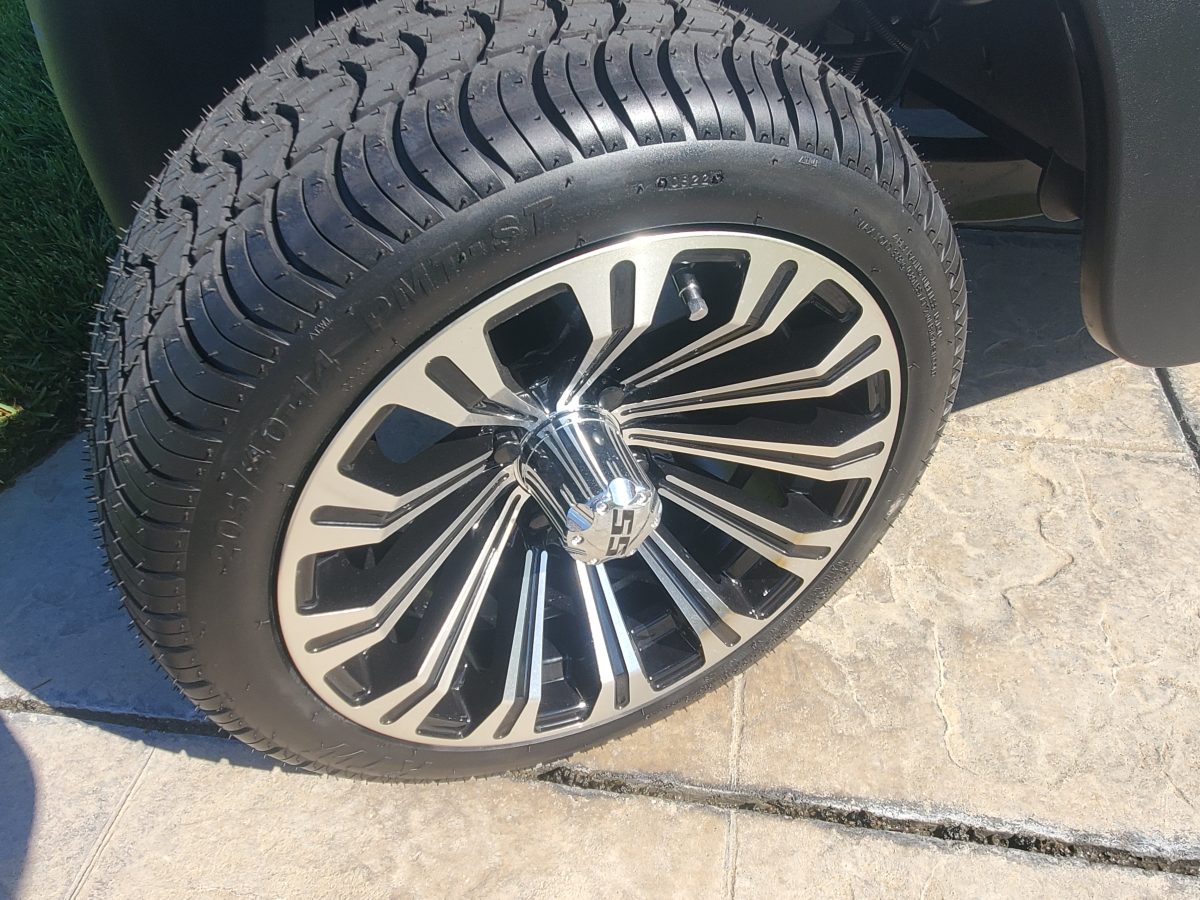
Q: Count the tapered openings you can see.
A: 12